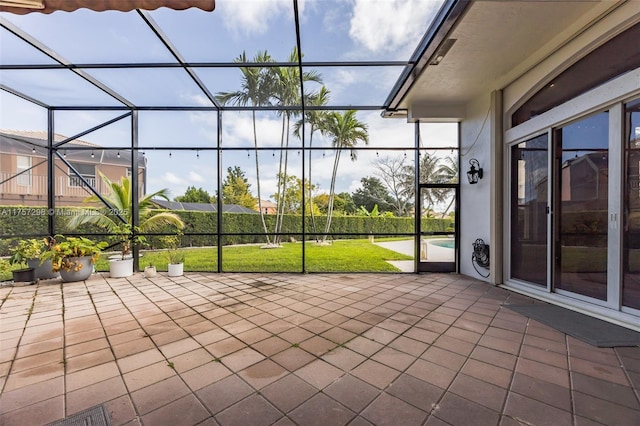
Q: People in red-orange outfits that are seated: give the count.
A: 0